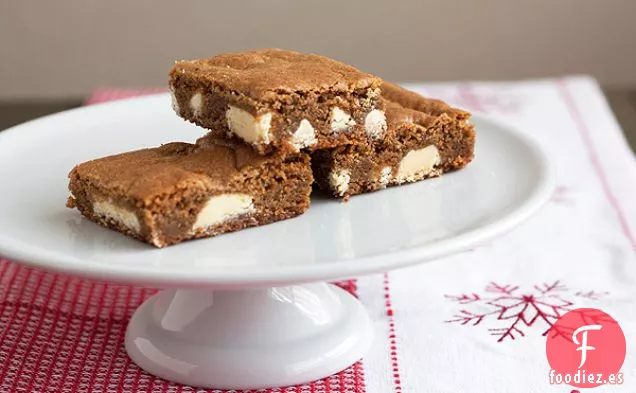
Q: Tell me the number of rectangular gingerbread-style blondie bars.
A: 3